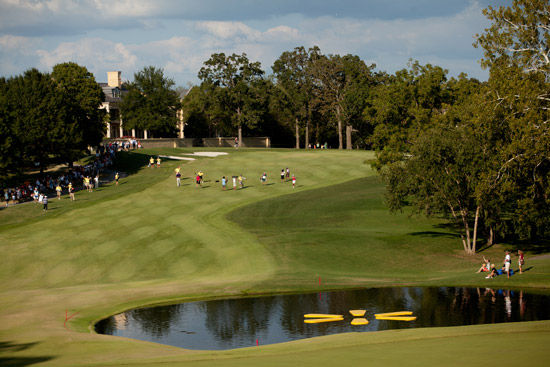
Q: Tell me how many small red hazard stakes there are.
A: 3